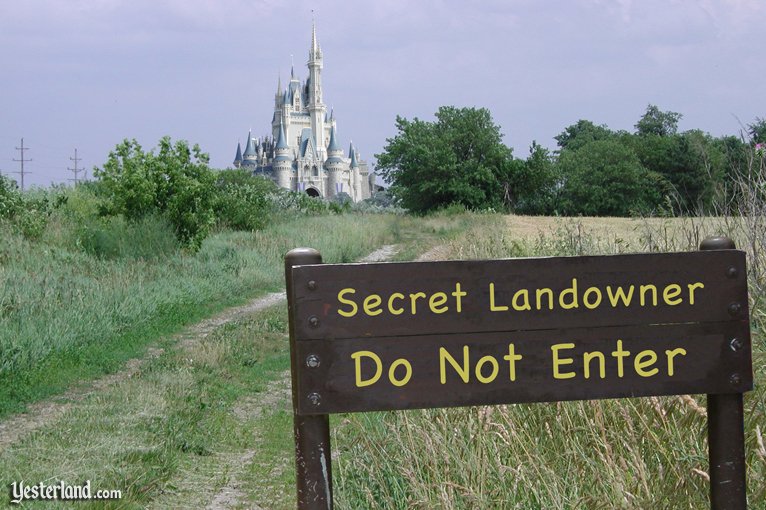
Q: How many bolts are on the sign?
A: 8